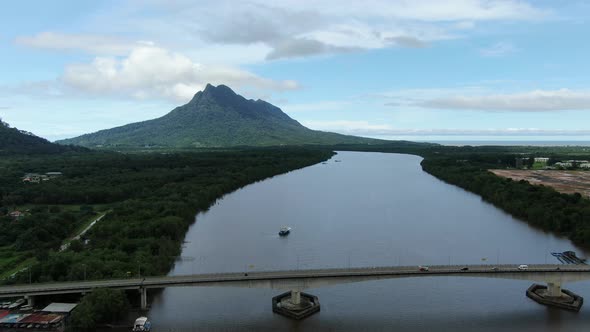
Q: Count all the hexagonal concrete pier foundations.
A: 2